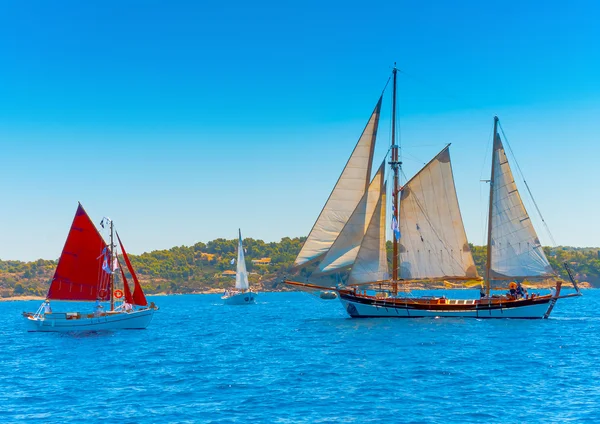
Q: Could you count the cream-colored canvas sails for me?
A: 5